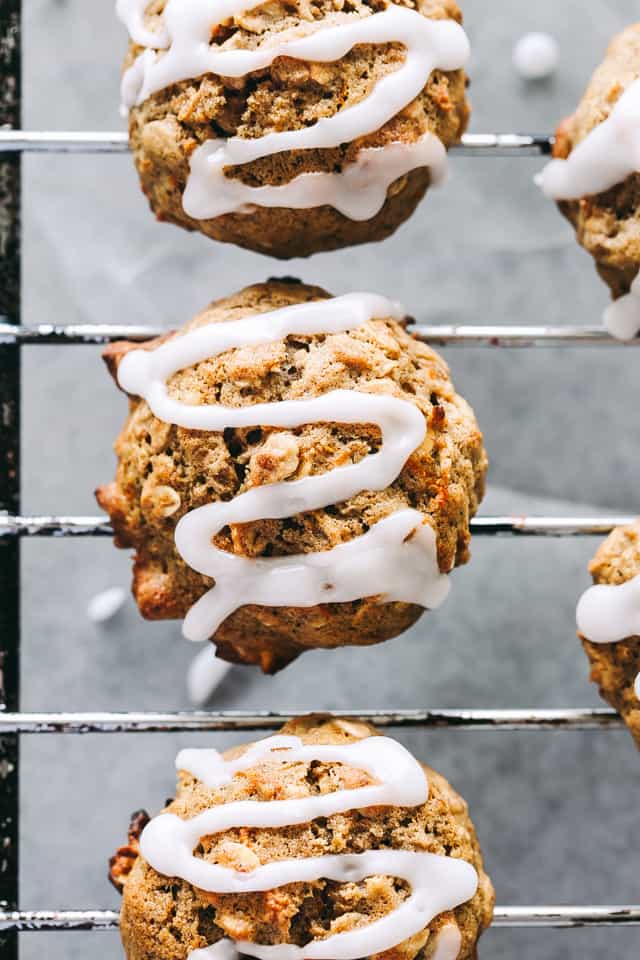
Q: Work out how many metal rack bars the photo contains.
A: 5